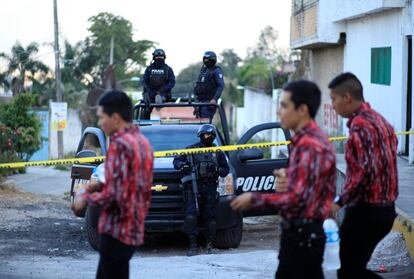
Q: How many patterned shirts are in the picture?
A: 3